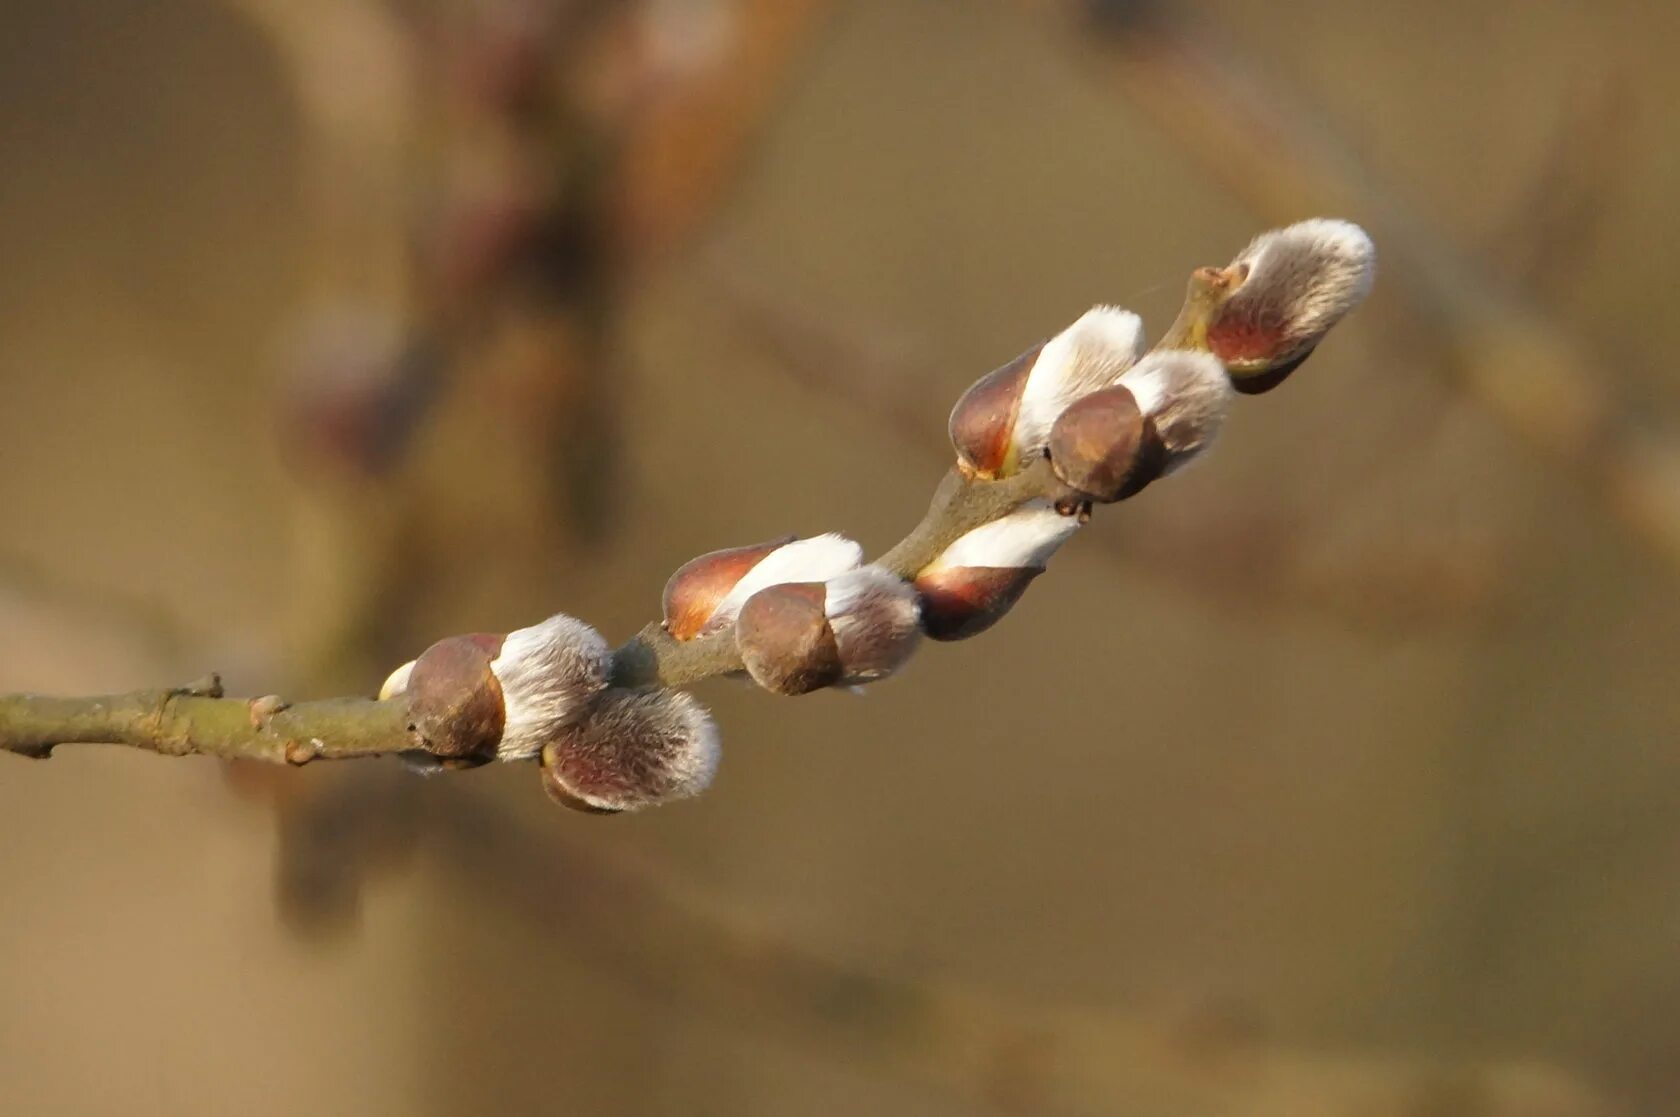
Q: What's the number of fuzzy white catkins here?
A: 8